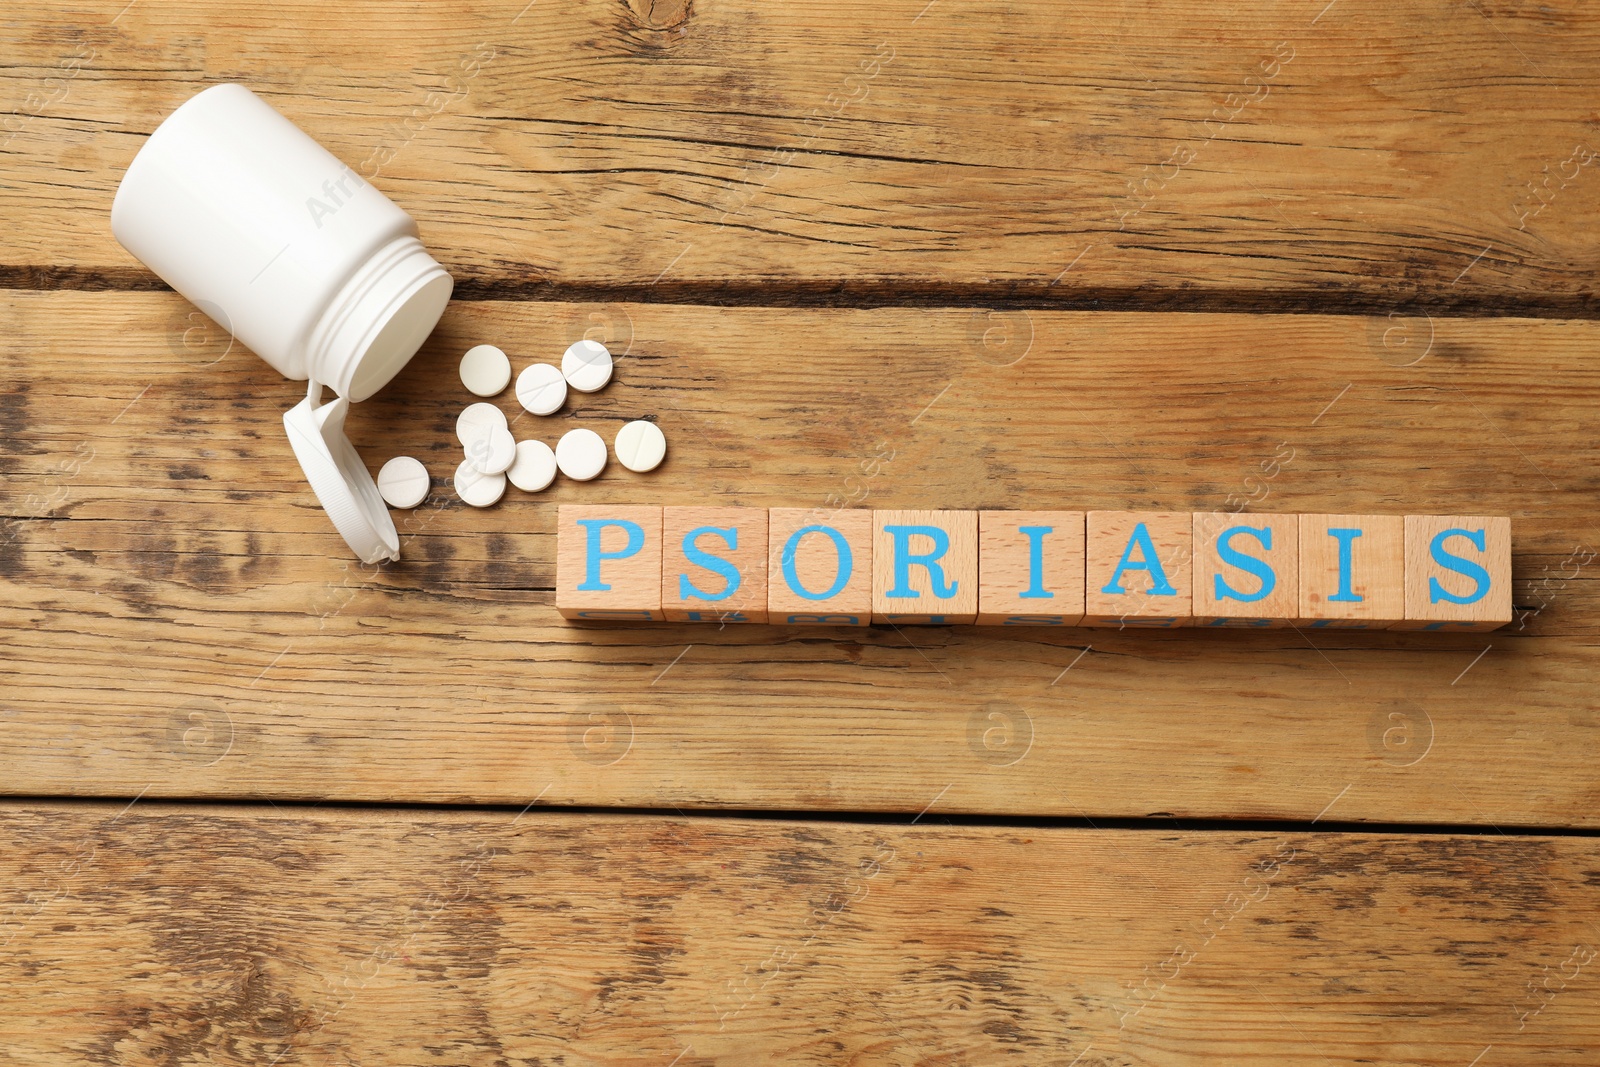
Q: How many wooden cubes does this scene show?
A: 9